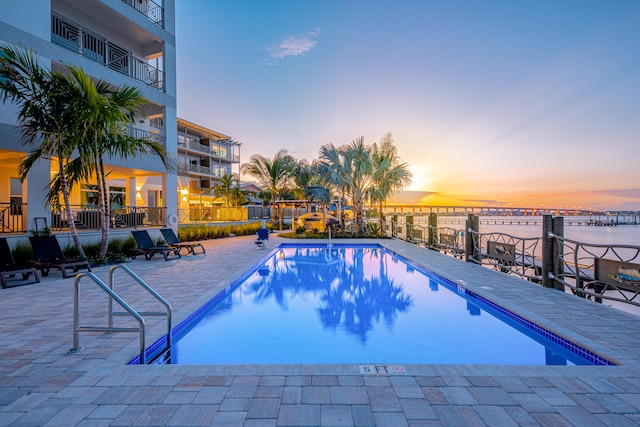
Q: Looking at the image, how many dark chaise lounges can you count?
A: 4